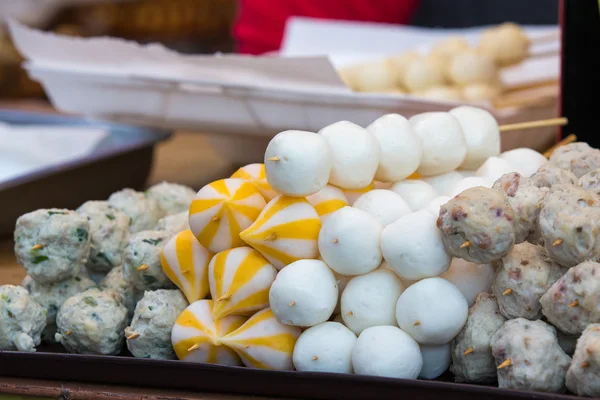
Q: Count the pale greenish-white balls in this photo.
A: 11